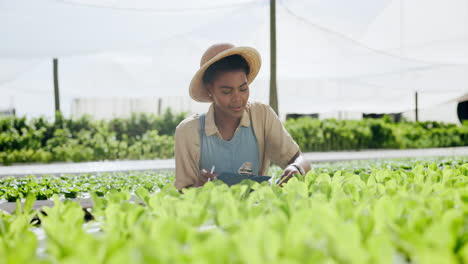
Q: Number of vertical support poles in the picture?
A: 3